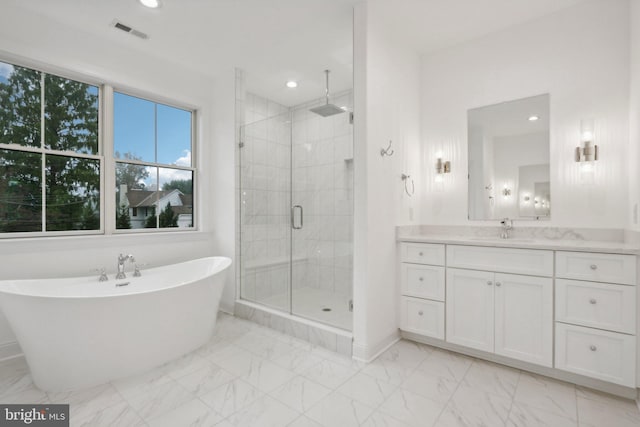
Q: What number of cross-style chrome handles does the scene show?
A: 2